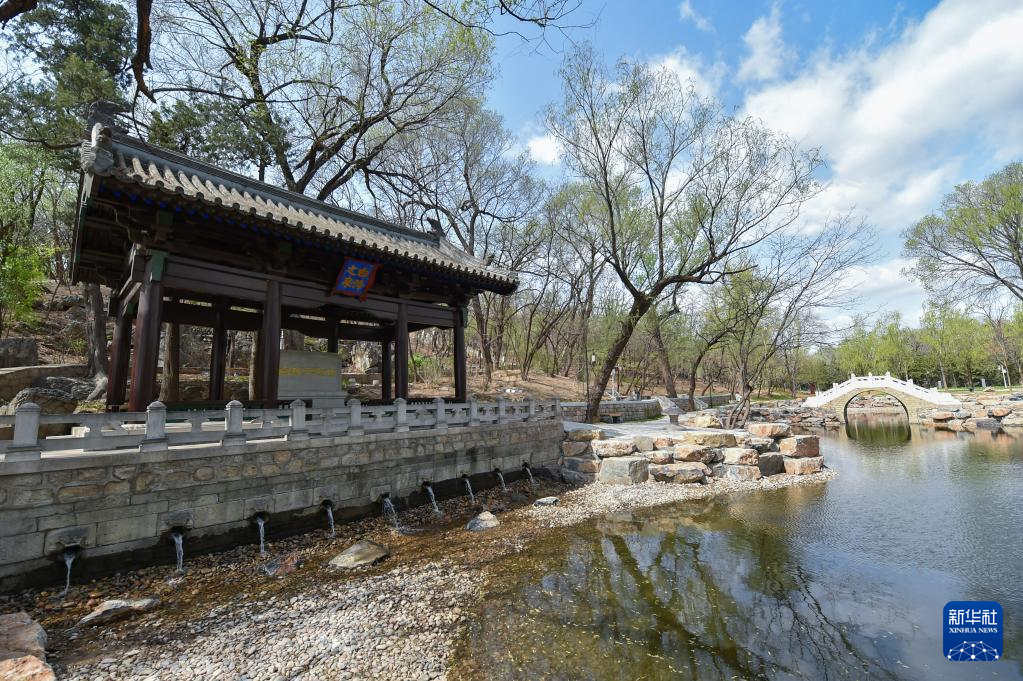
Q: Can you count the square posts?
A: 11